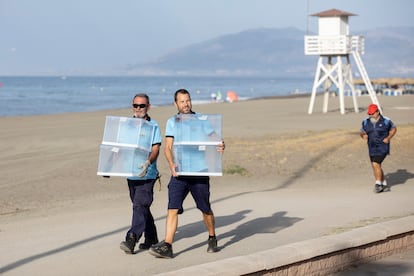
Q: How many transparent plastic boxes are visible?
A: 4